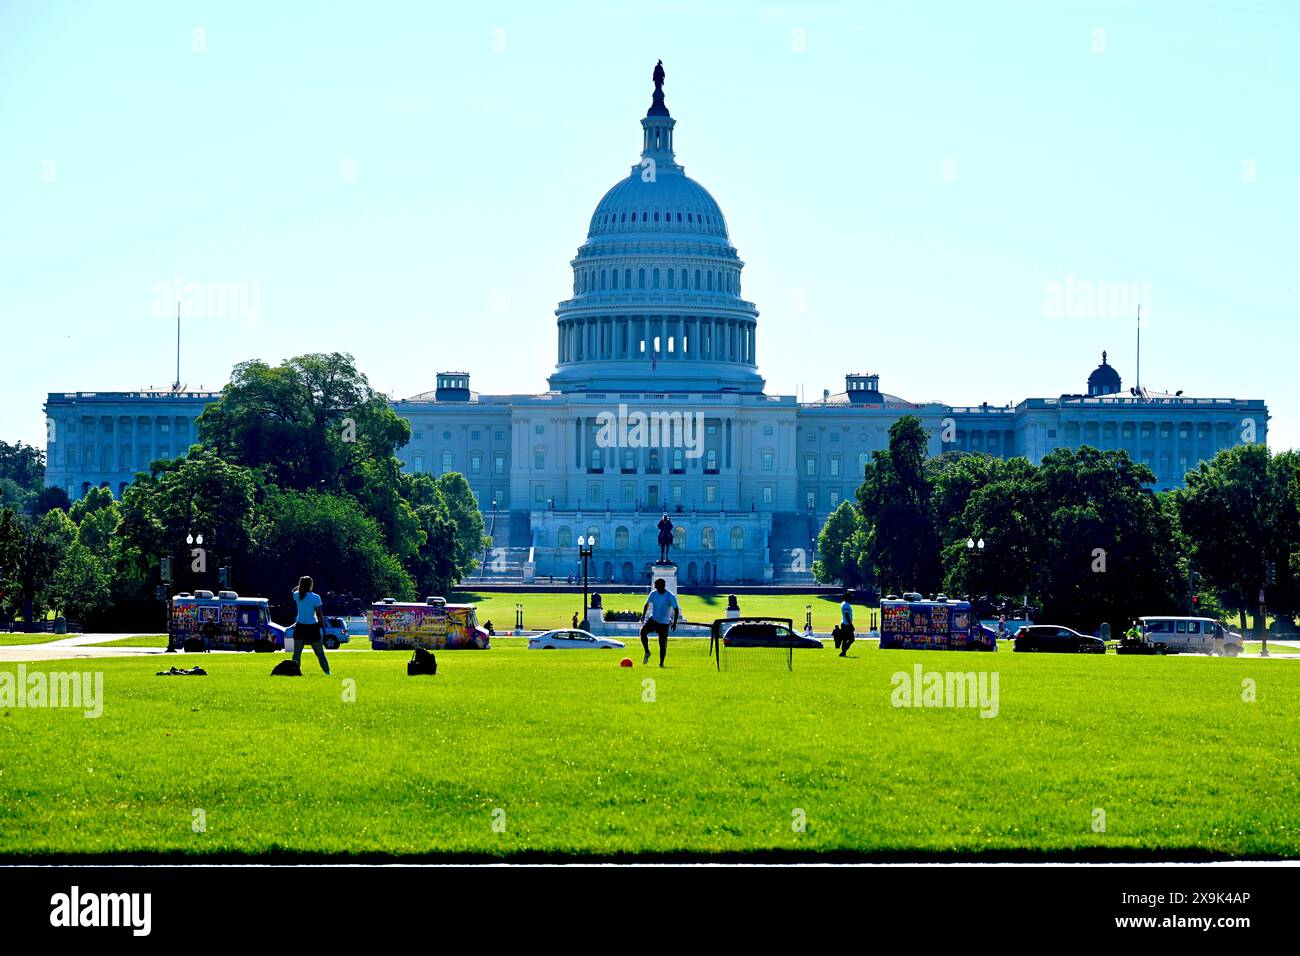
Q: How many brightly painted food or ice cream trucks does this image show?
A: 3